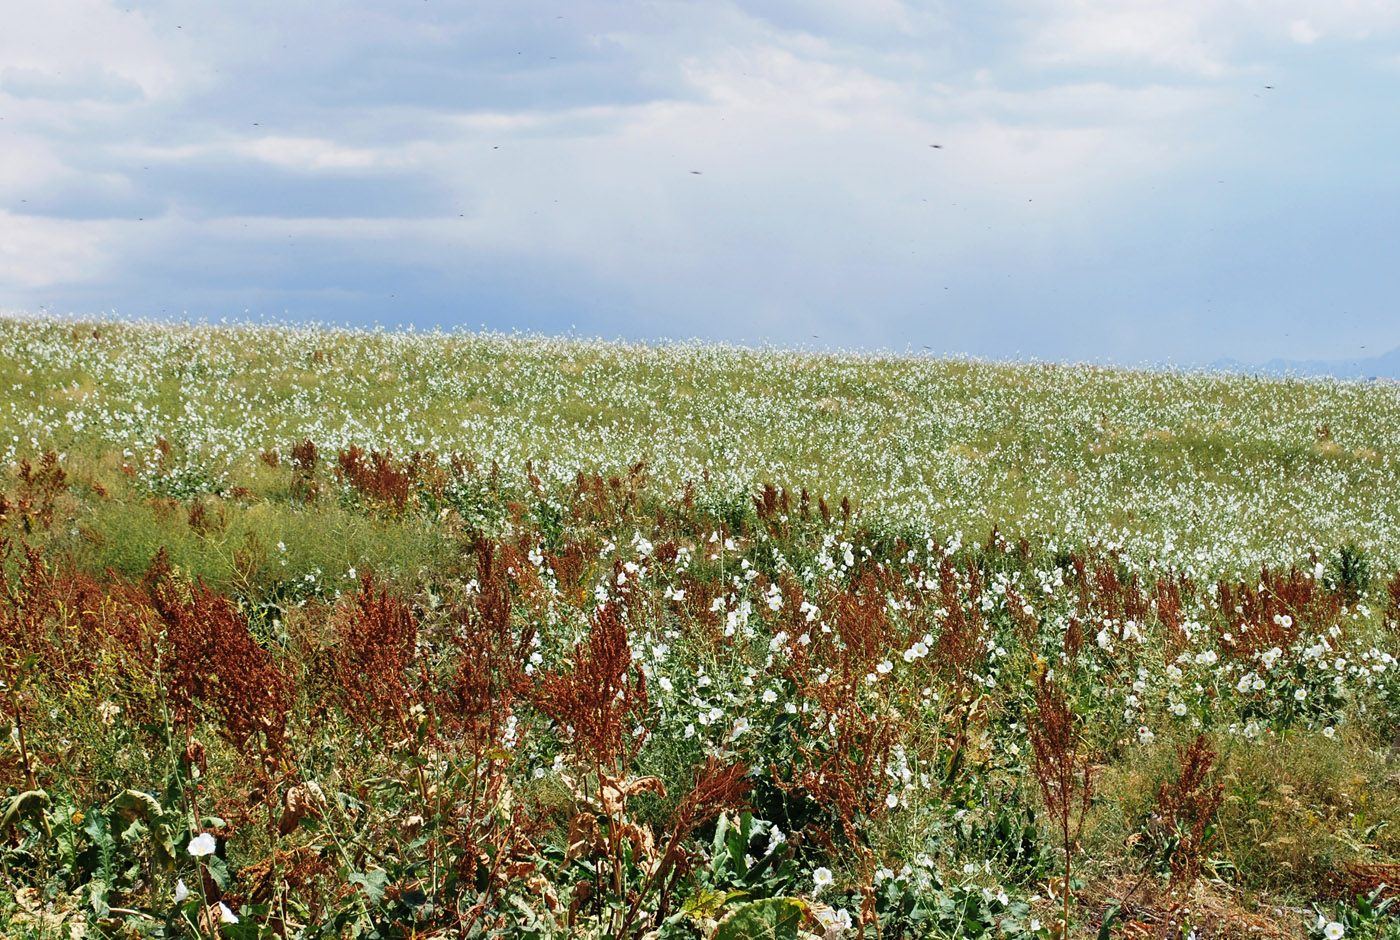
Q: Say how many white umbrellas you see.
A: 0